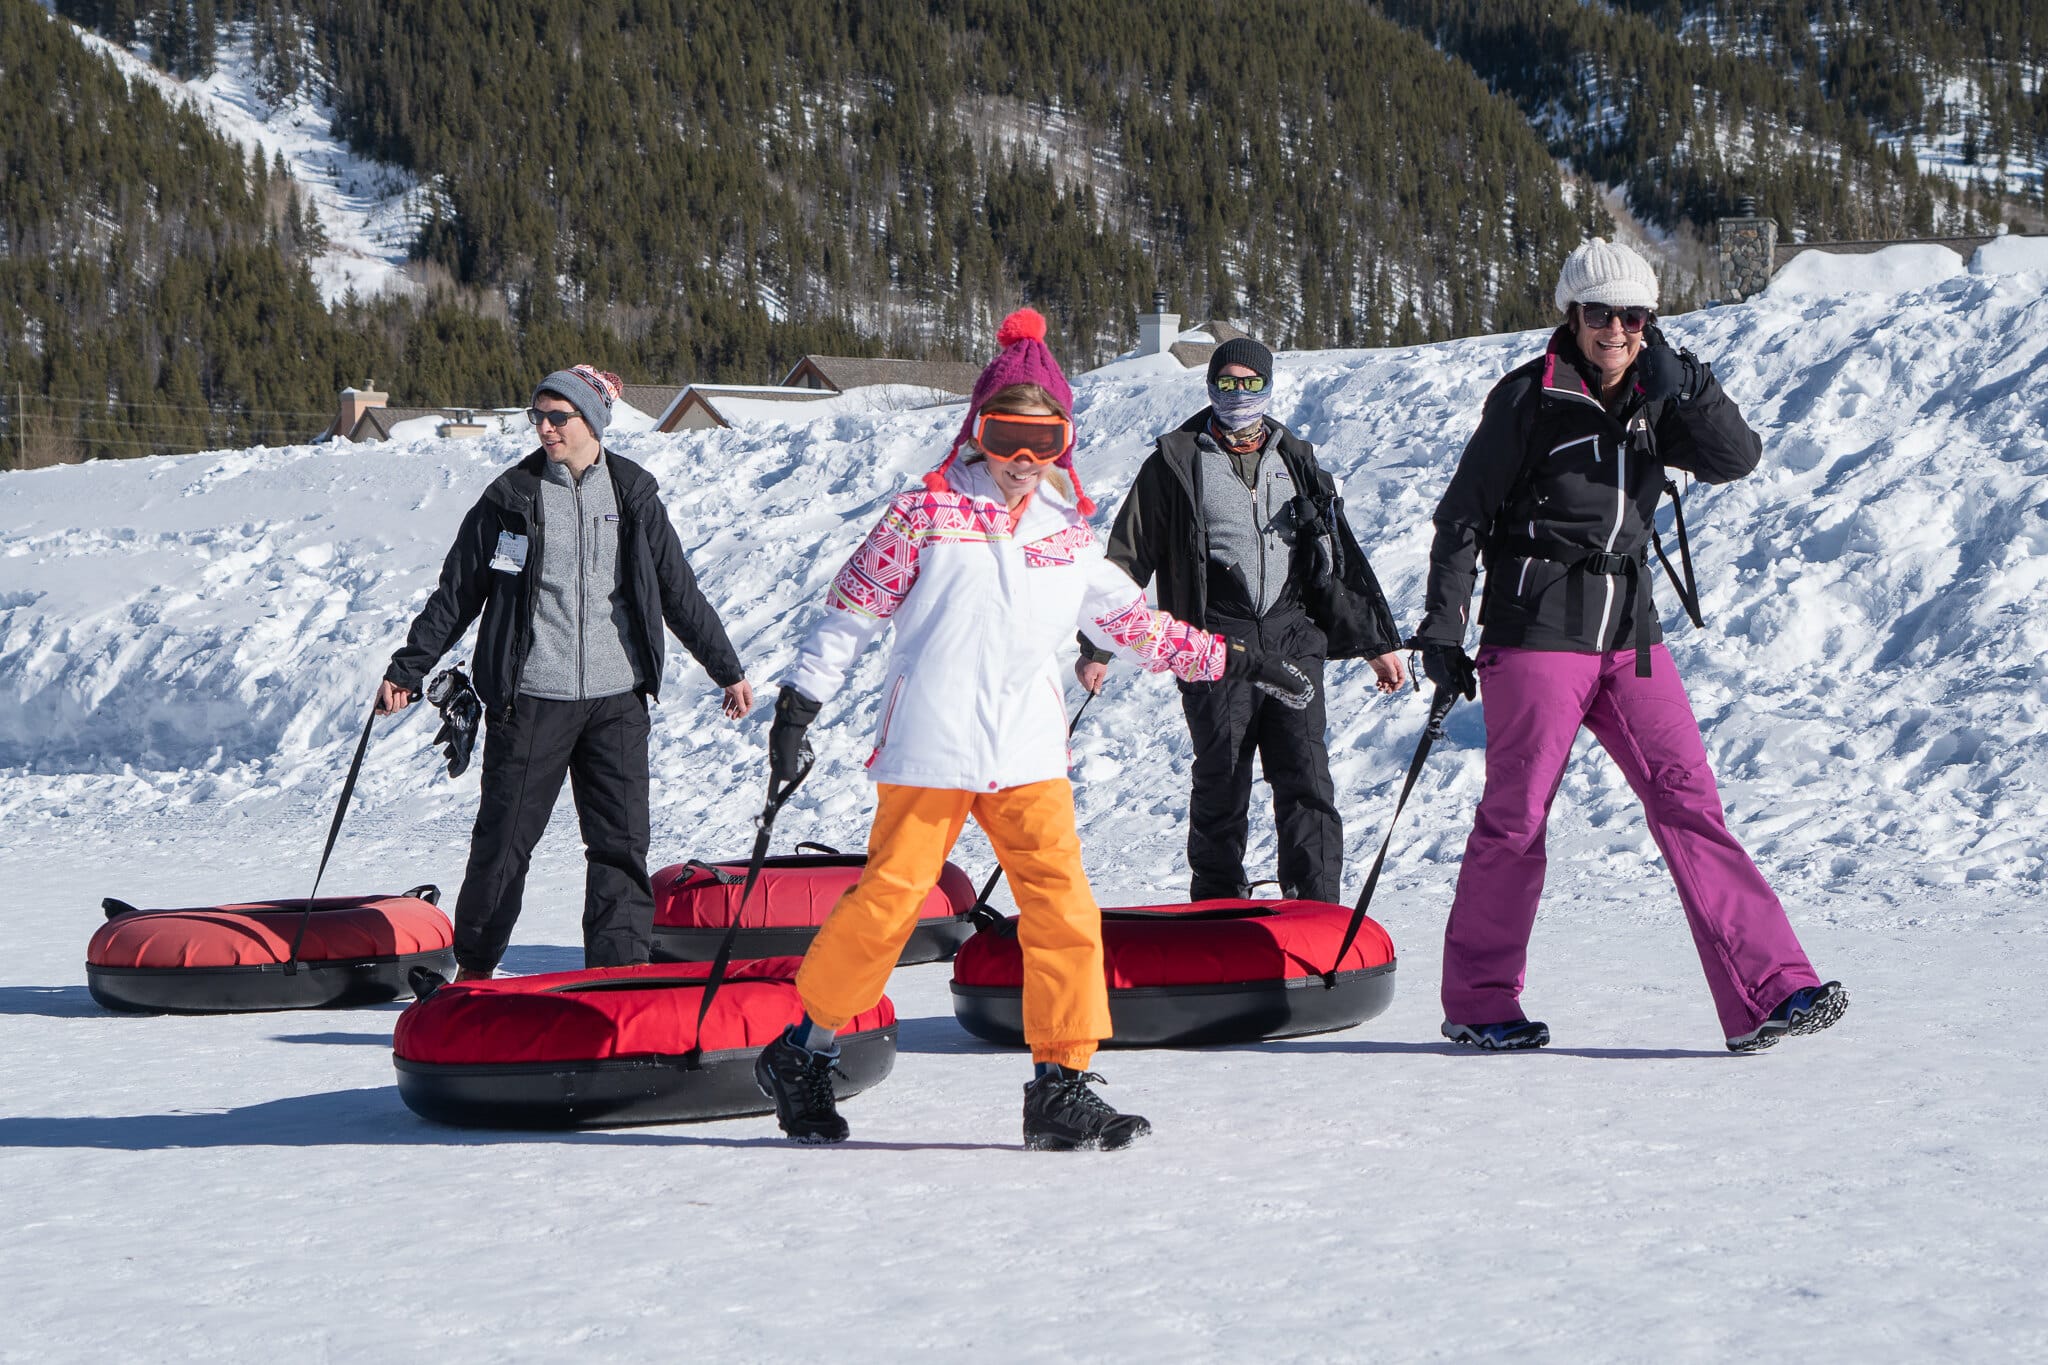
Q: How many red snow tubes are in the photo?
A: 4